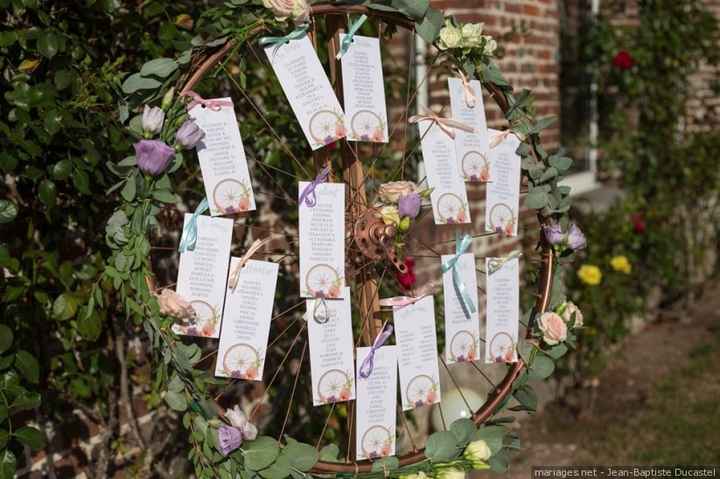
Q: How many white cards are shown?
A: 14